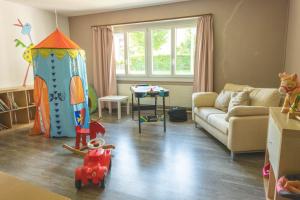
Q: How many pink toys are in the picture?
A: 2